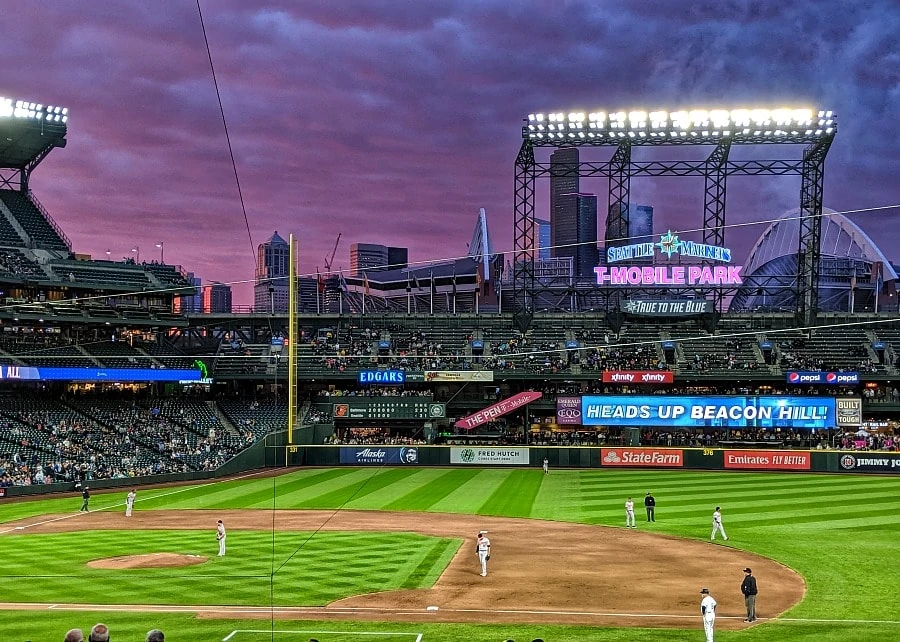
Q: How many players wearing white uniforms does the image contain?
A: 7